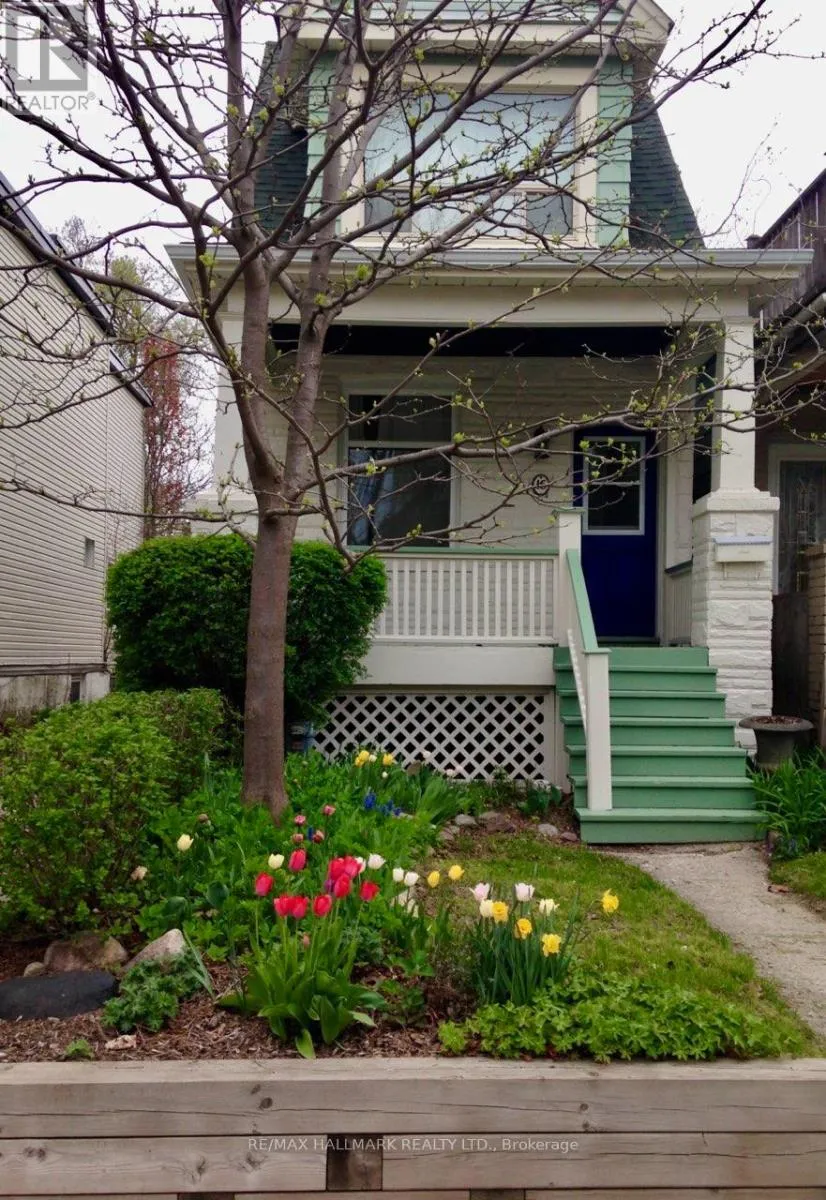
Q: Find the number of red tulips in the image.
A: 9